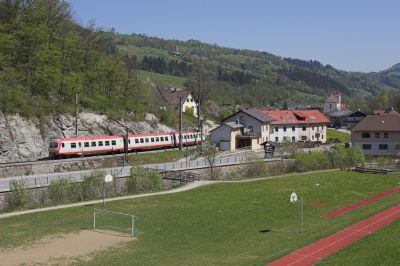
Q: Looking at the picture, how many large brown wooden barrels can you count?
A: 0